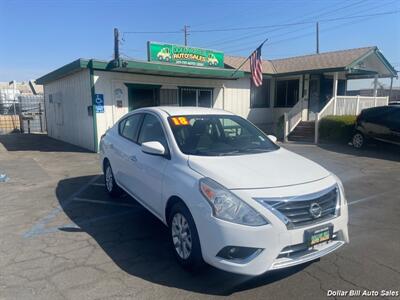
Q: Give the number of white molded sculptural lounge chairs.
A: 0